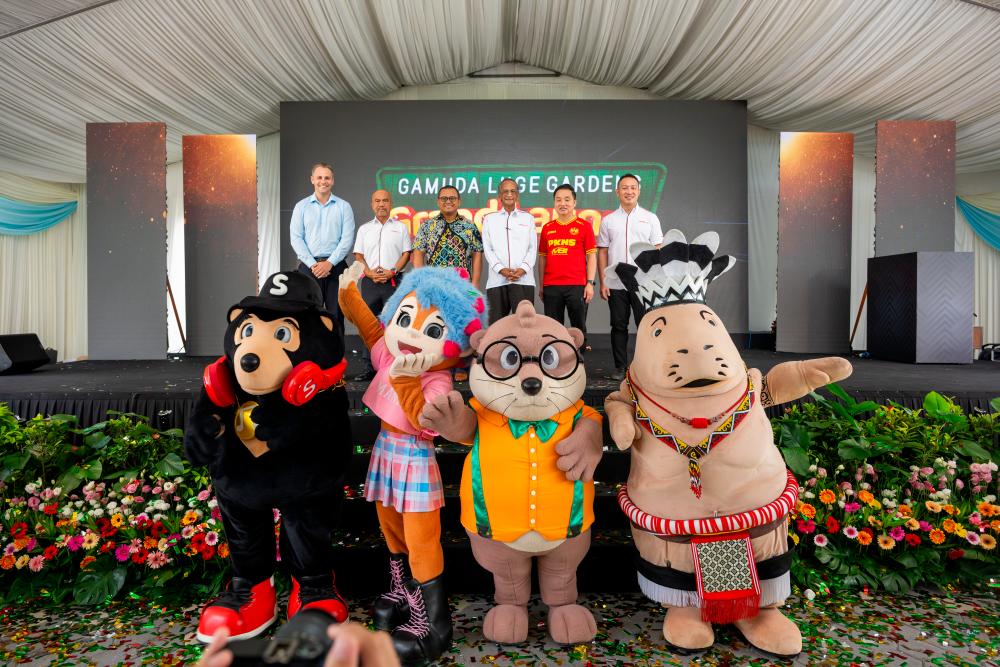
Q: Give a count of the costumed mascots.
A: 4